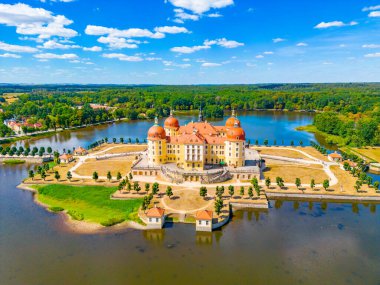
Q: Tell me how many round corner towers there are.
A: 4